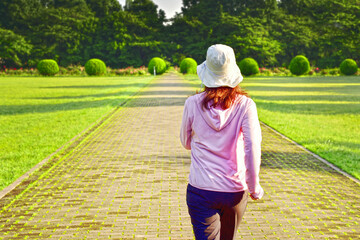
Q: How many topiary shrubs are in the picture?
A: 7